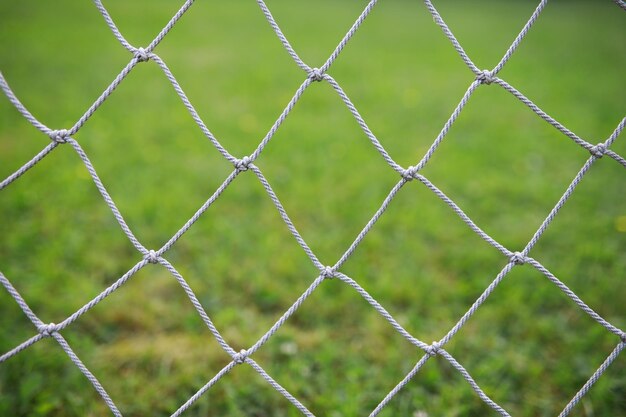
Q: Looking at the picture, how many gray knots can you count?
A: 14